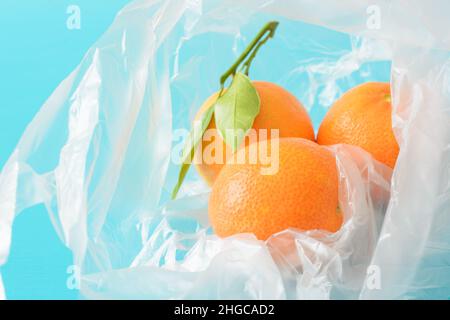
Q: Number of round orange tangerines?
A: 3